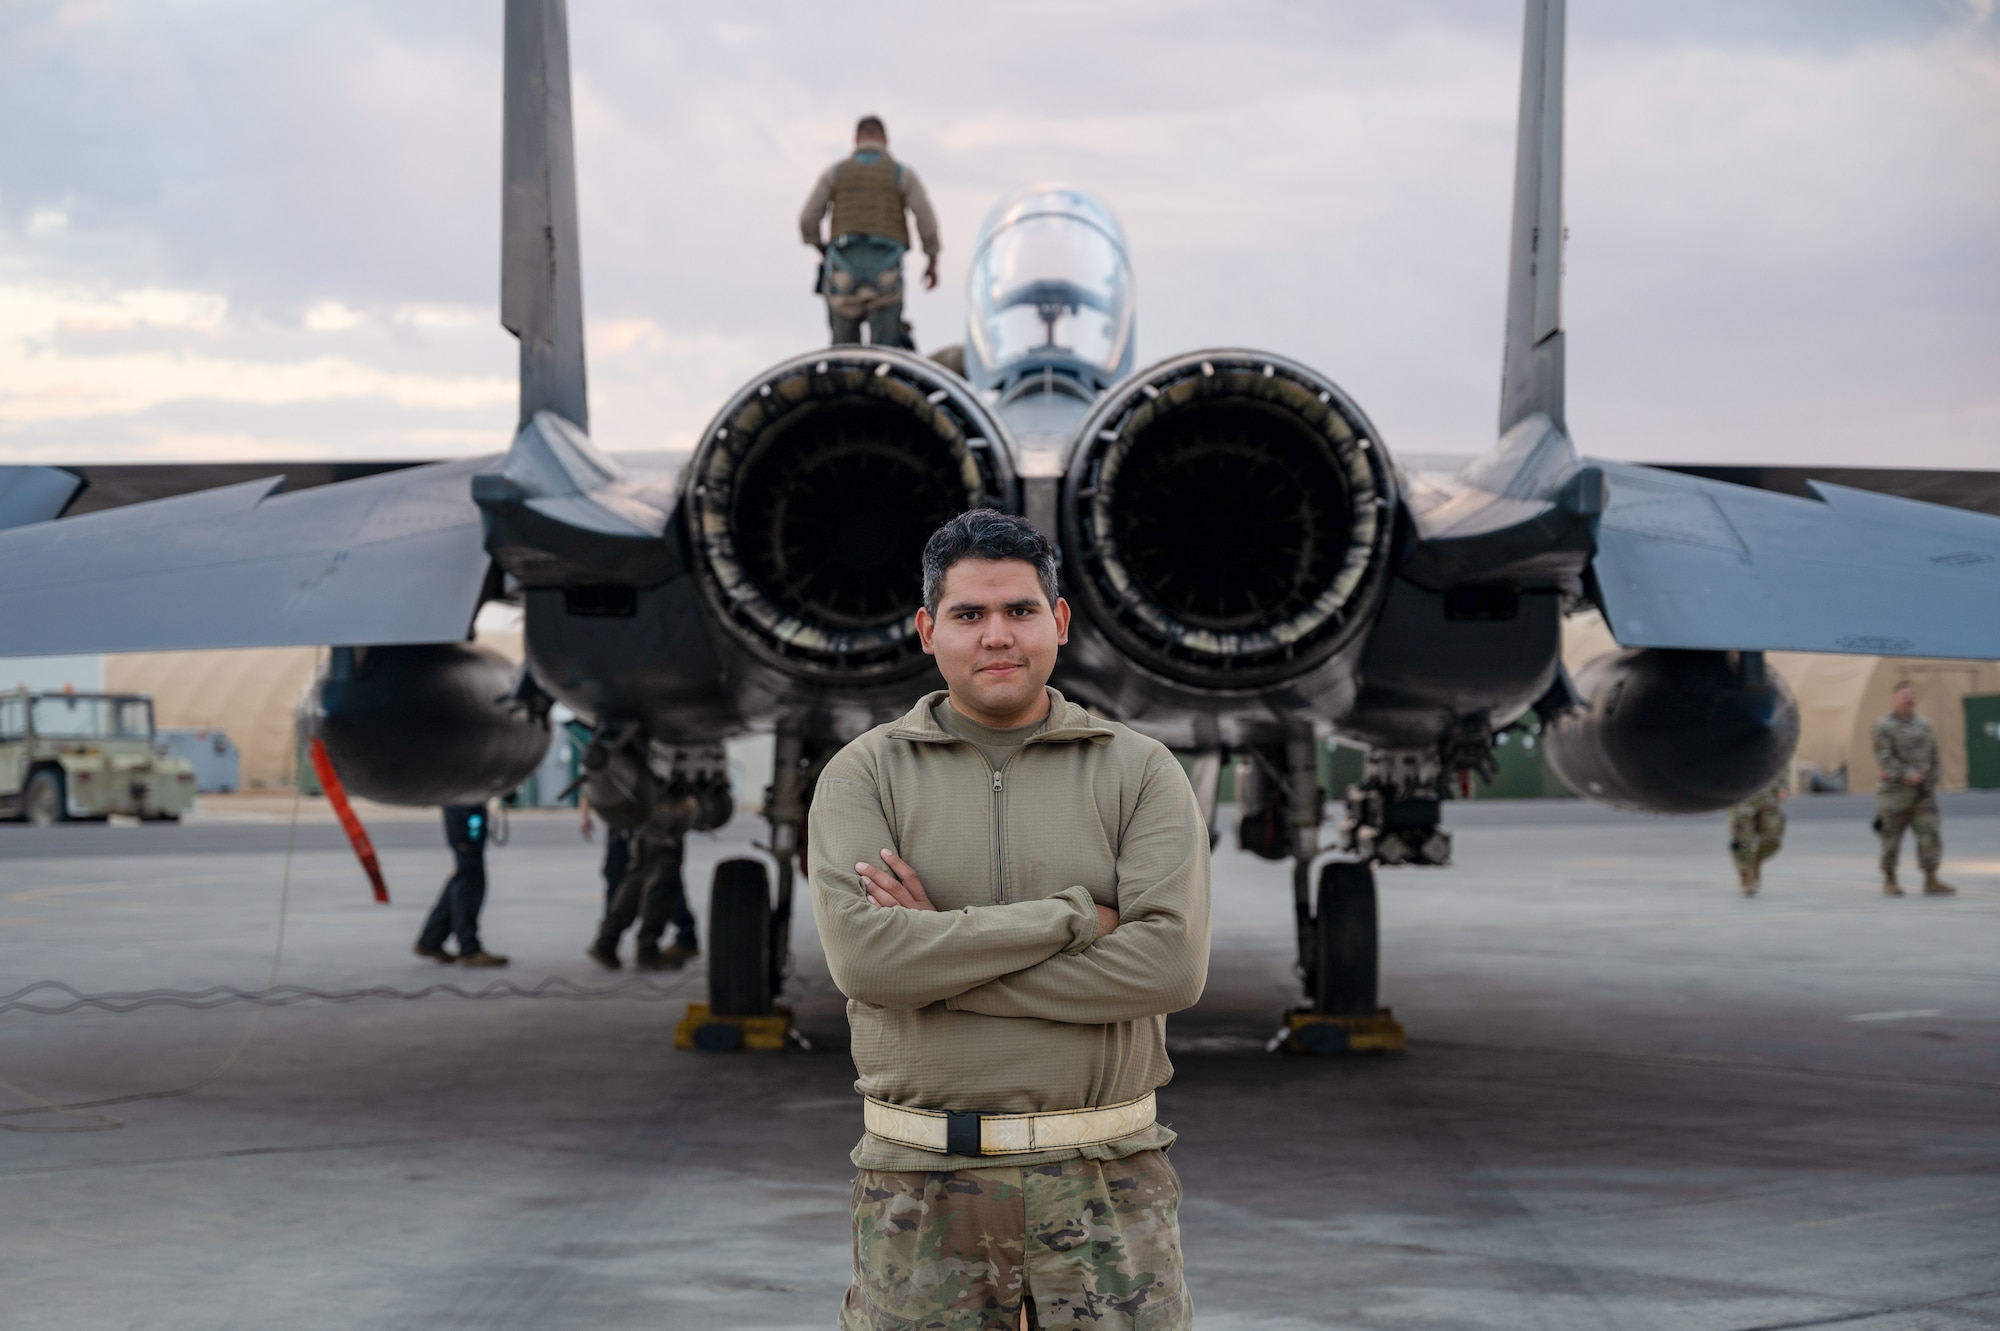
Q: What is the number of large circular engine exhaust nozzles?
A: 2